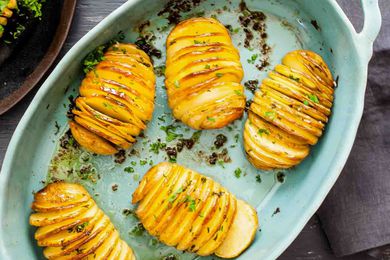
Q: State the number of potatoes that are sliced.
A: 5